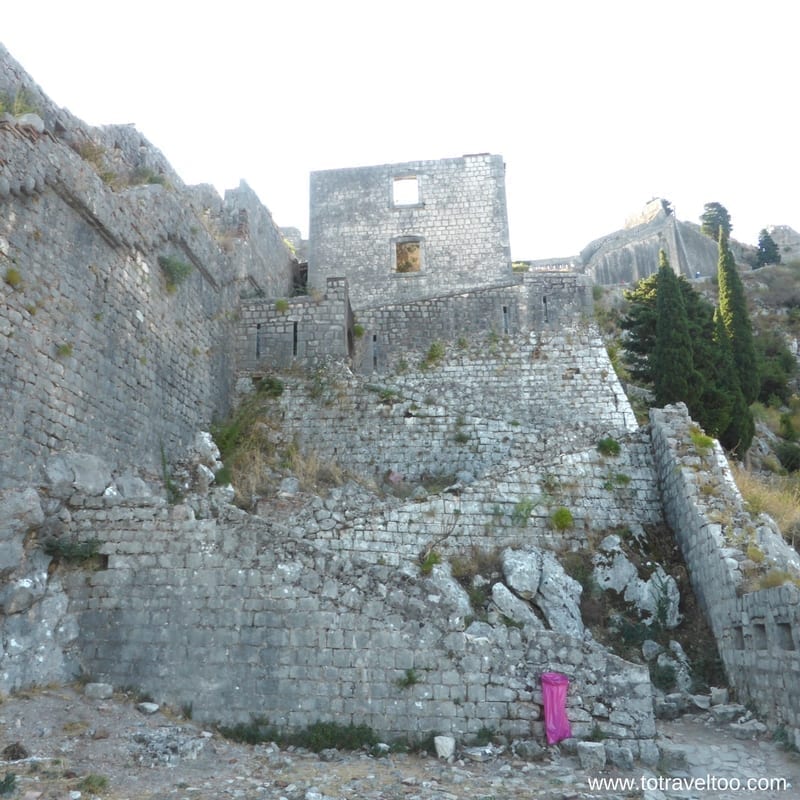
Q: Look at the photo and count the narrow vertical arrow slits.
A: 5